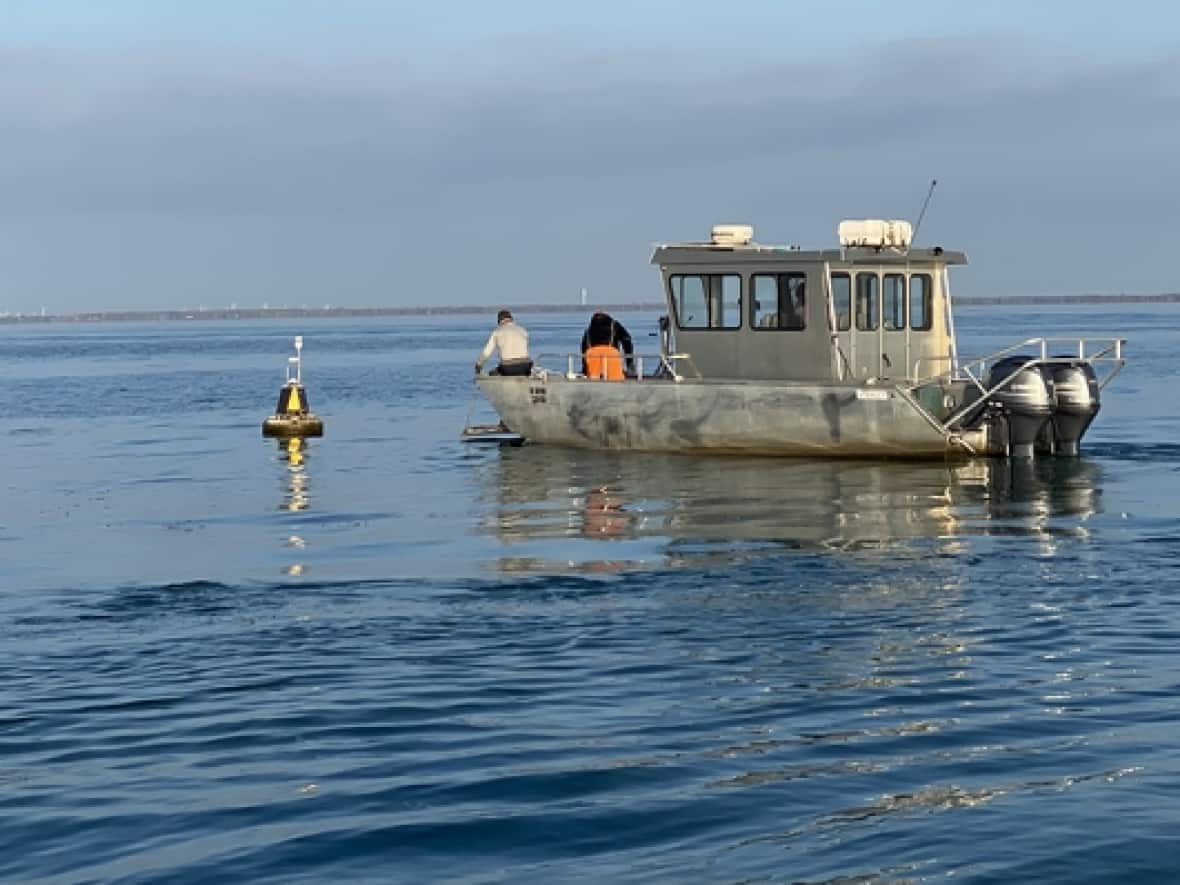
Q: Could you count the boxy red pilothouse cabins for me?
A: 0